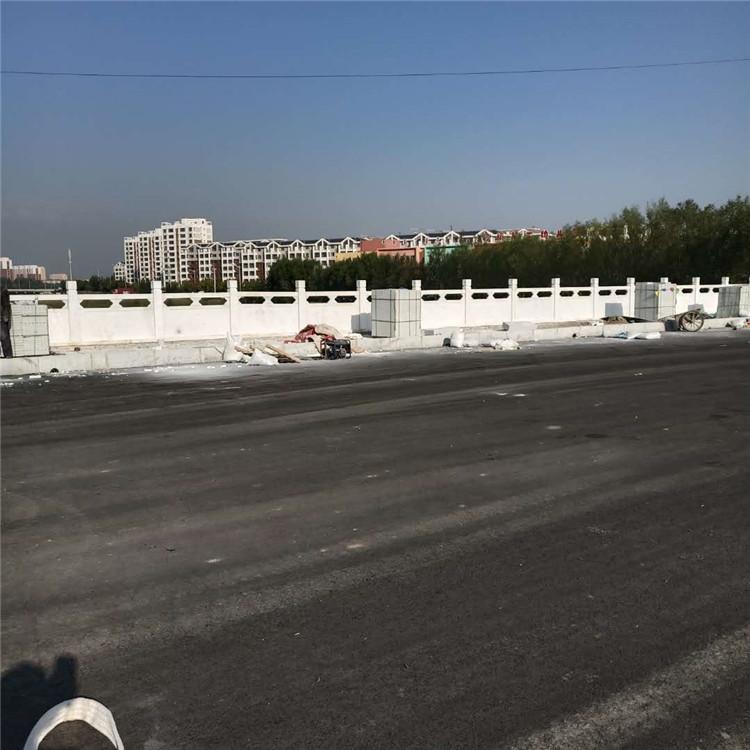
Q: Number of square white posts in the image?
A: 14